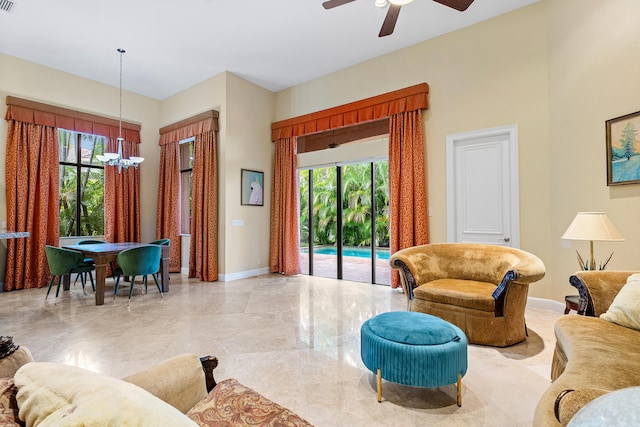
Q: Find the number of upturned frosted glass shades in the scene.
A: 4